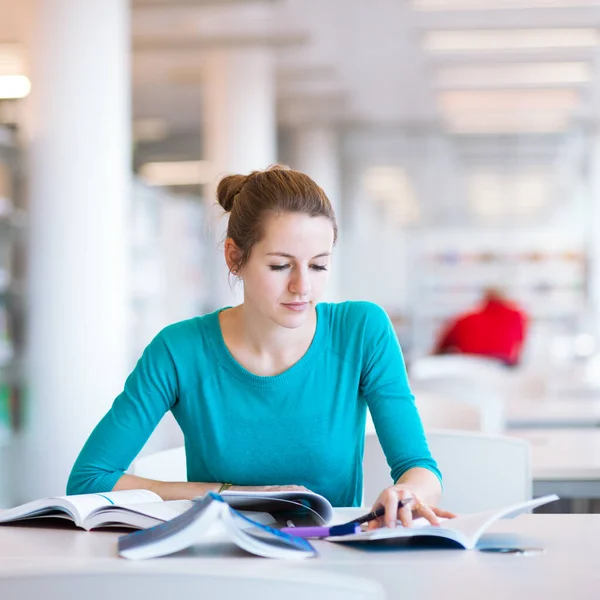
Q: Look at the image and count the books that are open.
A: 4